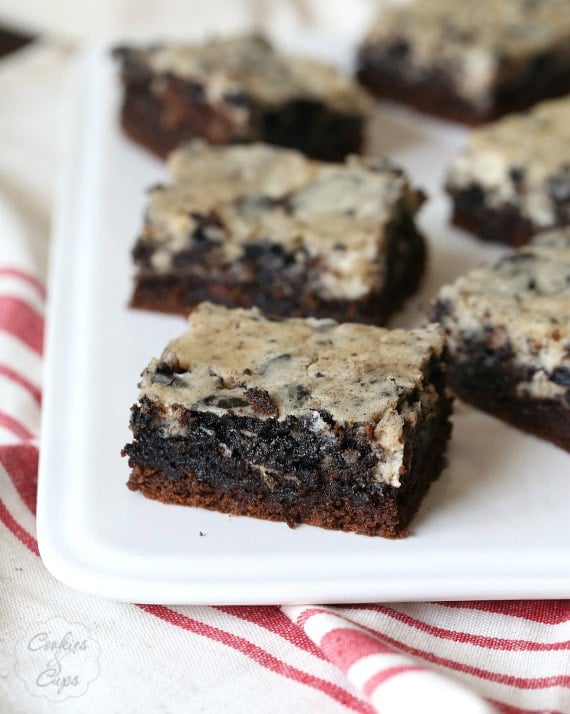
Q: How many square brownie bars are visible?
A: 6